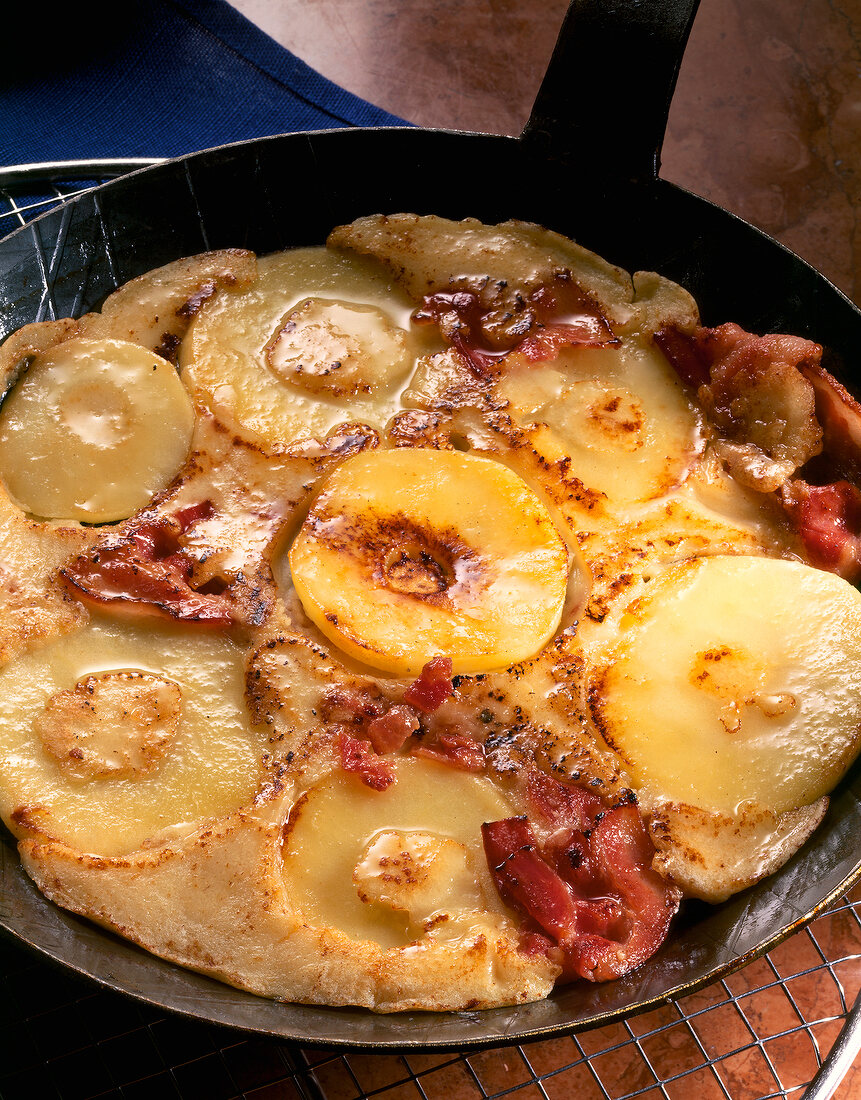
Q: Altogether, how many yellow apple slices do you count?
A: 7